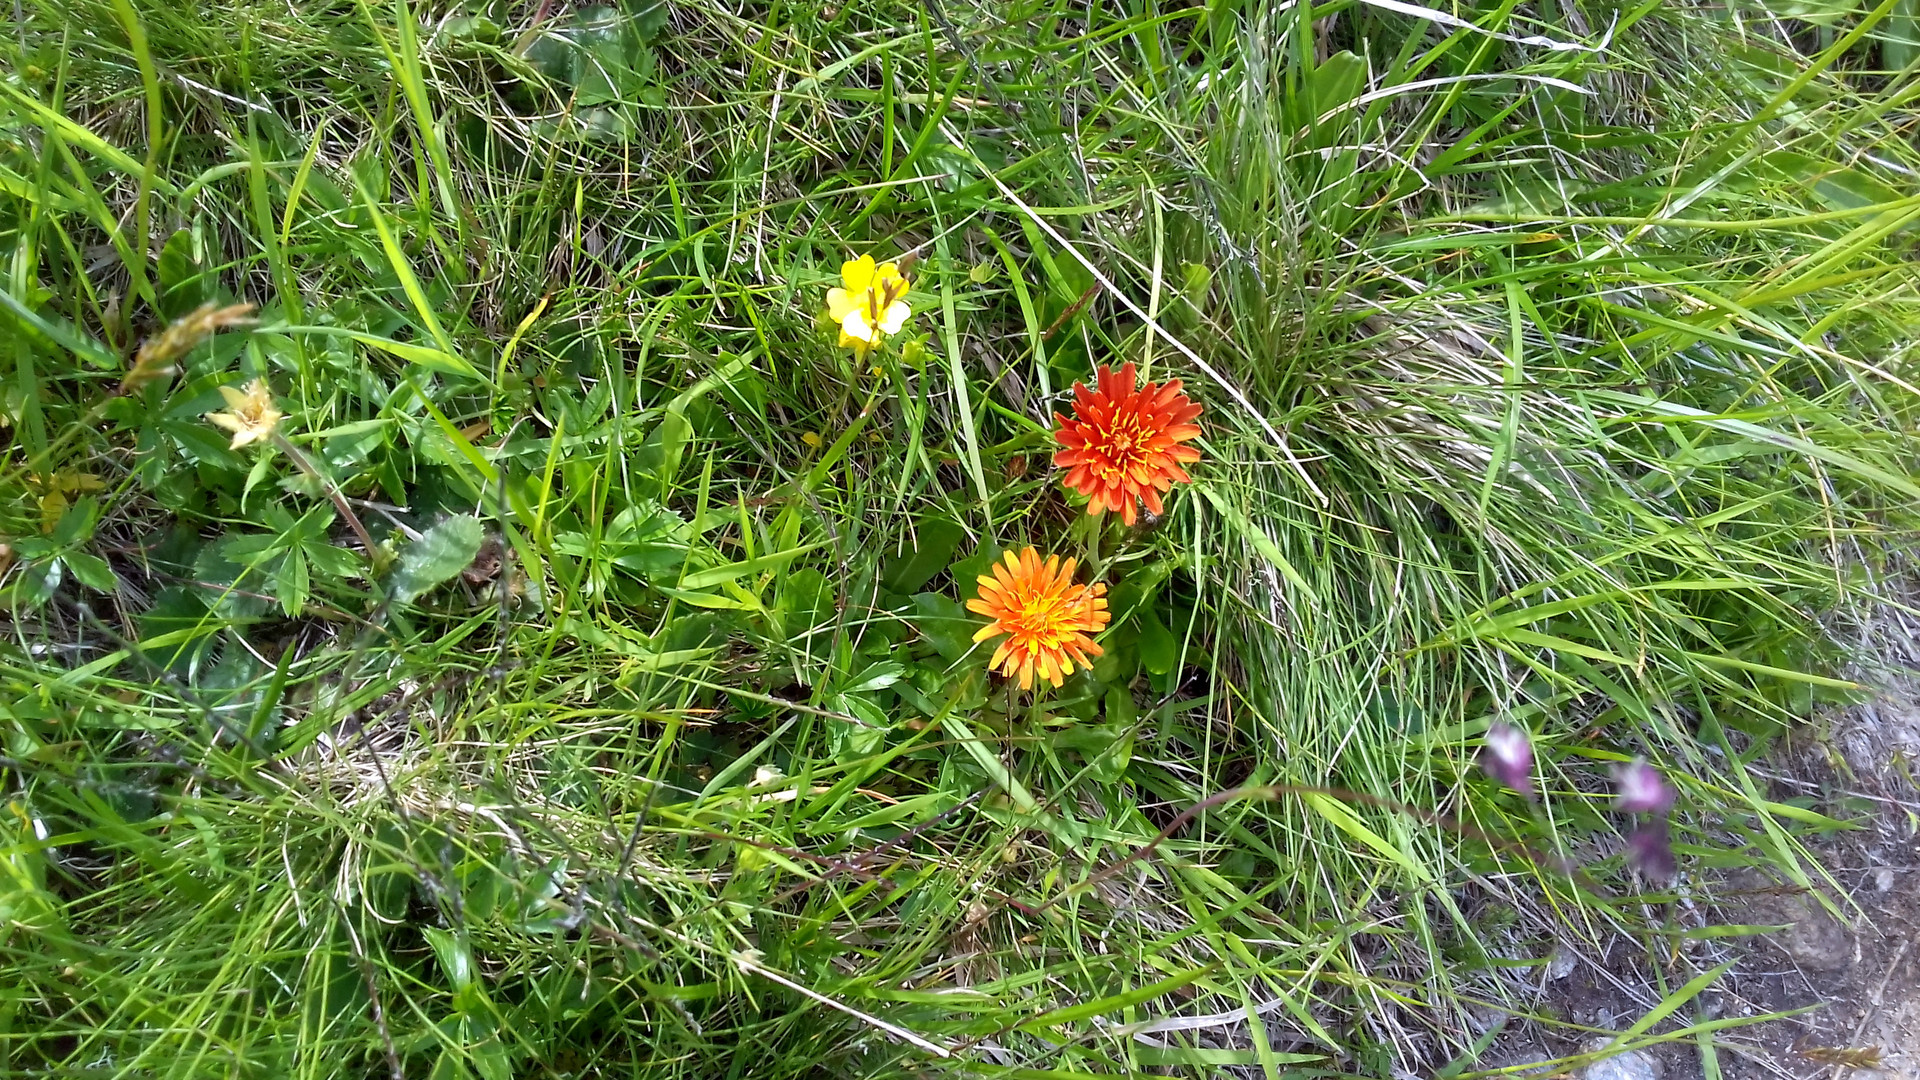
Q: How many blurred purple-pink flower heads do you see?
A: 3